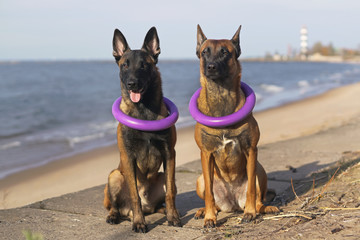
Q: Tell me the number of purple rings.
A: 2